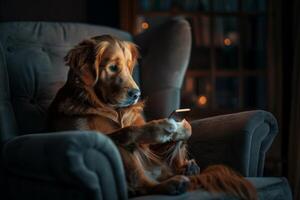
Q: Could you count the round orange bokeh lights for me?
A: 3